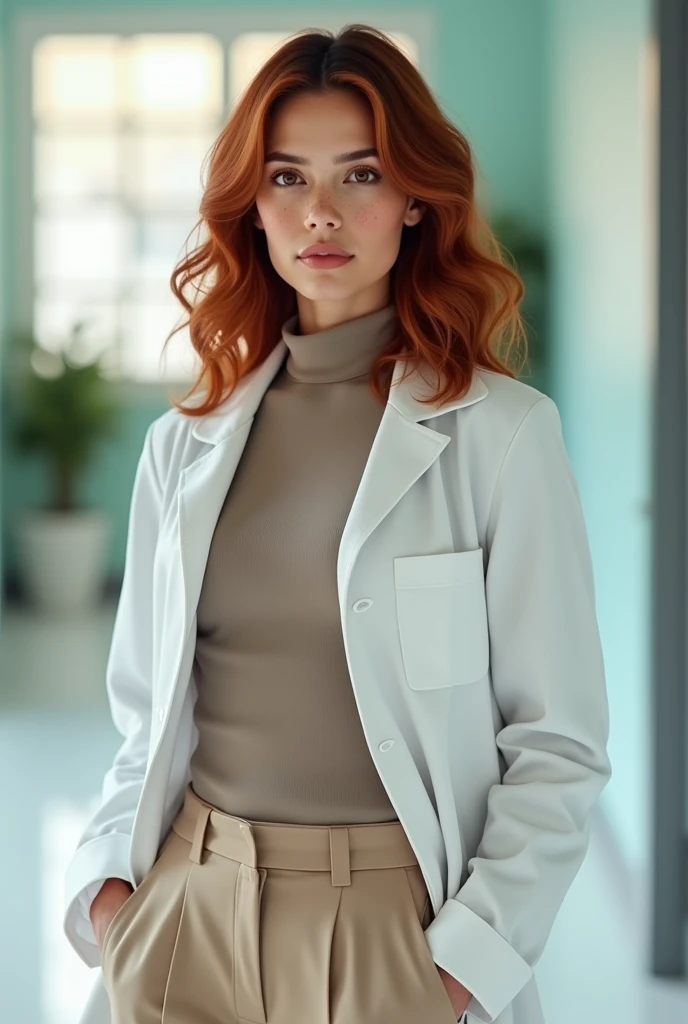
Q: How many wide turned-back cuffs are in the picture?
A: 2